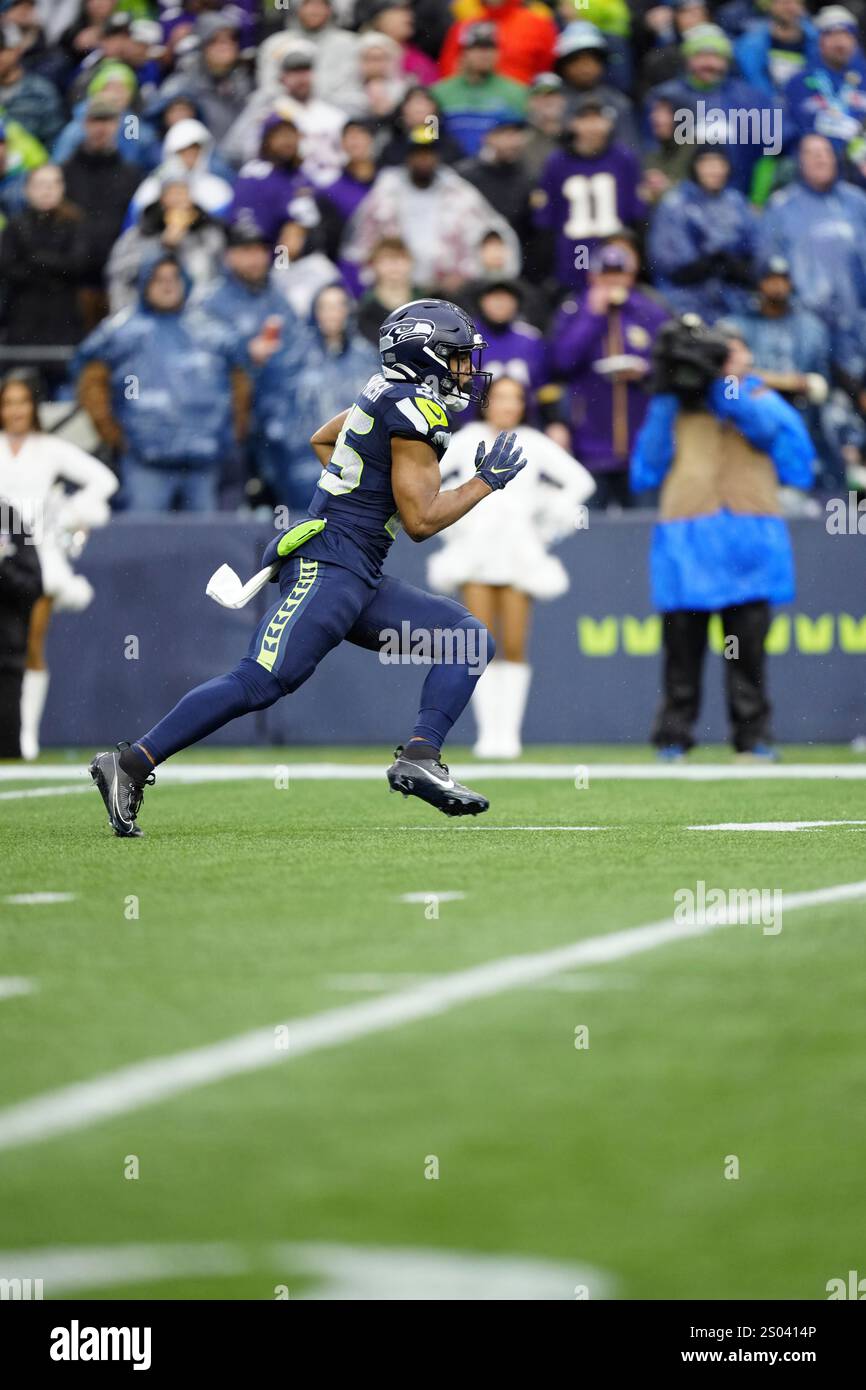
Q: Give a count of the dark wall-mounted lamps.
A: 0